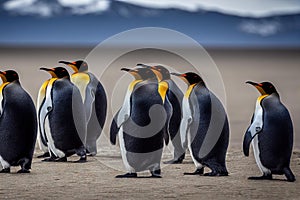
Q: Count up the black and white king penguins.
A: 7